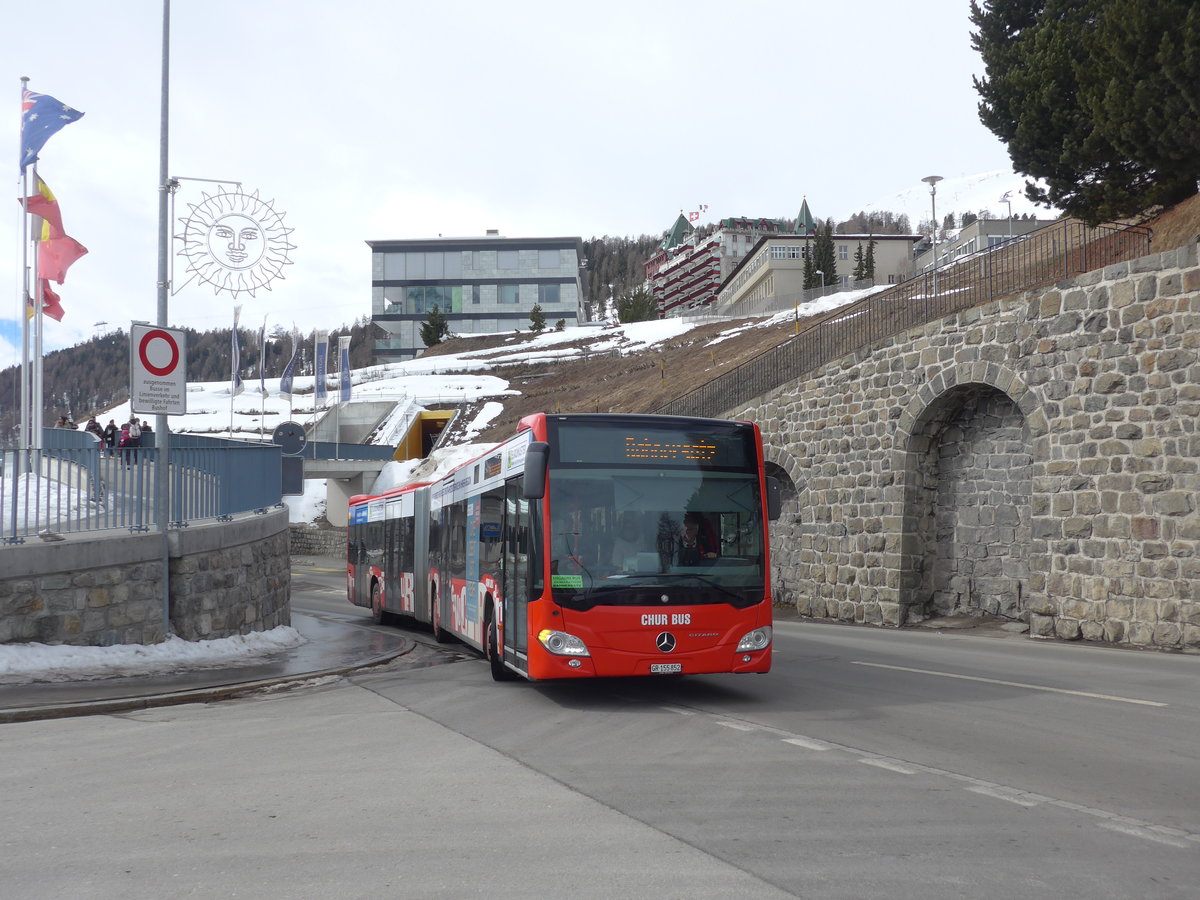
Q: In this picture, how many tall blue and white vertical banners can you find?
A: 5